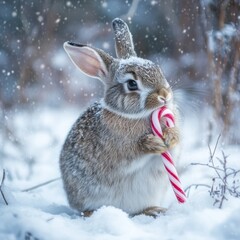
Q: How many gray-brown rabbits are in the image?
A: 1